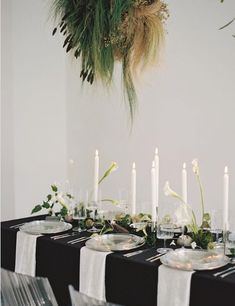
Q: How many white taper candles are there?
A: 6